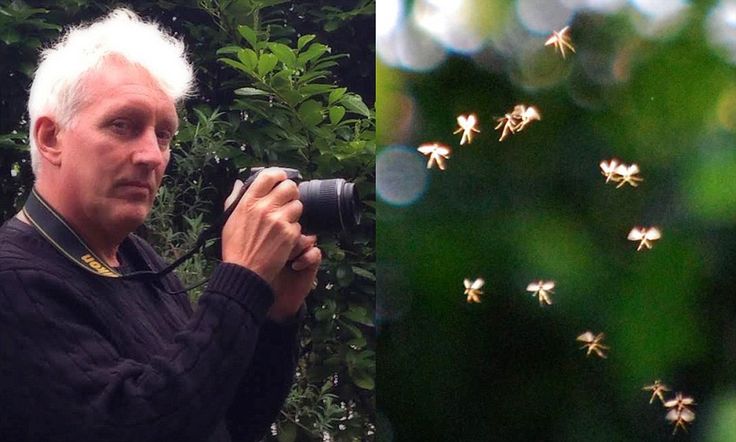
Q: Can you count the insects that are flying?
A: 14